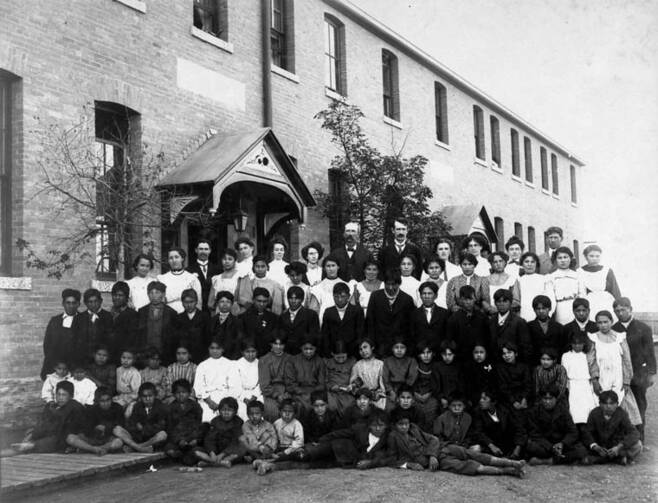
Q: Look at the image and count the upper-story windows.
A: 12